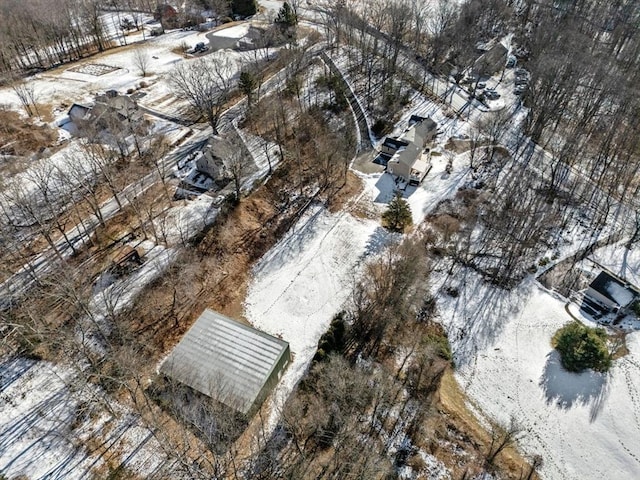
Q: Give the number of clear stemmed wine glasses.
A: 0